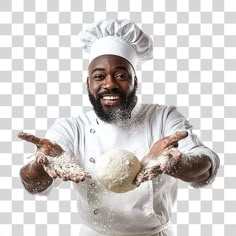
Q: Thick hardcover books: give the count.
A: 0